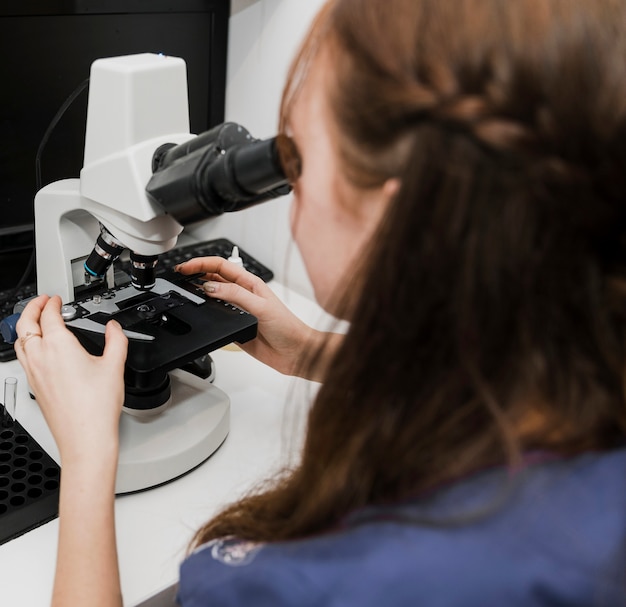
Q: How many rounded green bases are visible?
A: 0